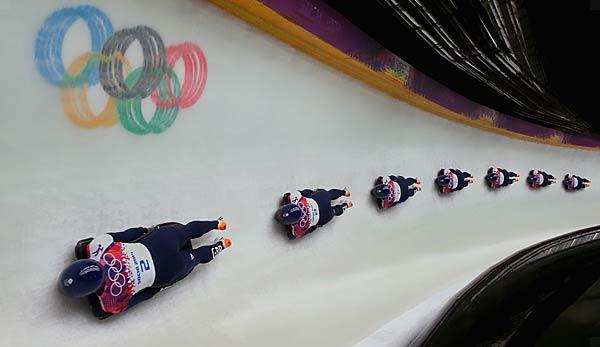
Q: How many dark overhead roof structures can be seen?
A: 1